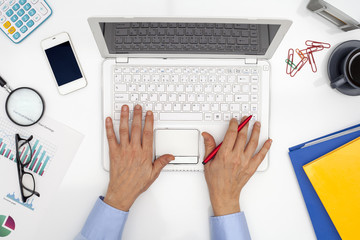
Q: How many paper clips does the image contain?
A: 7